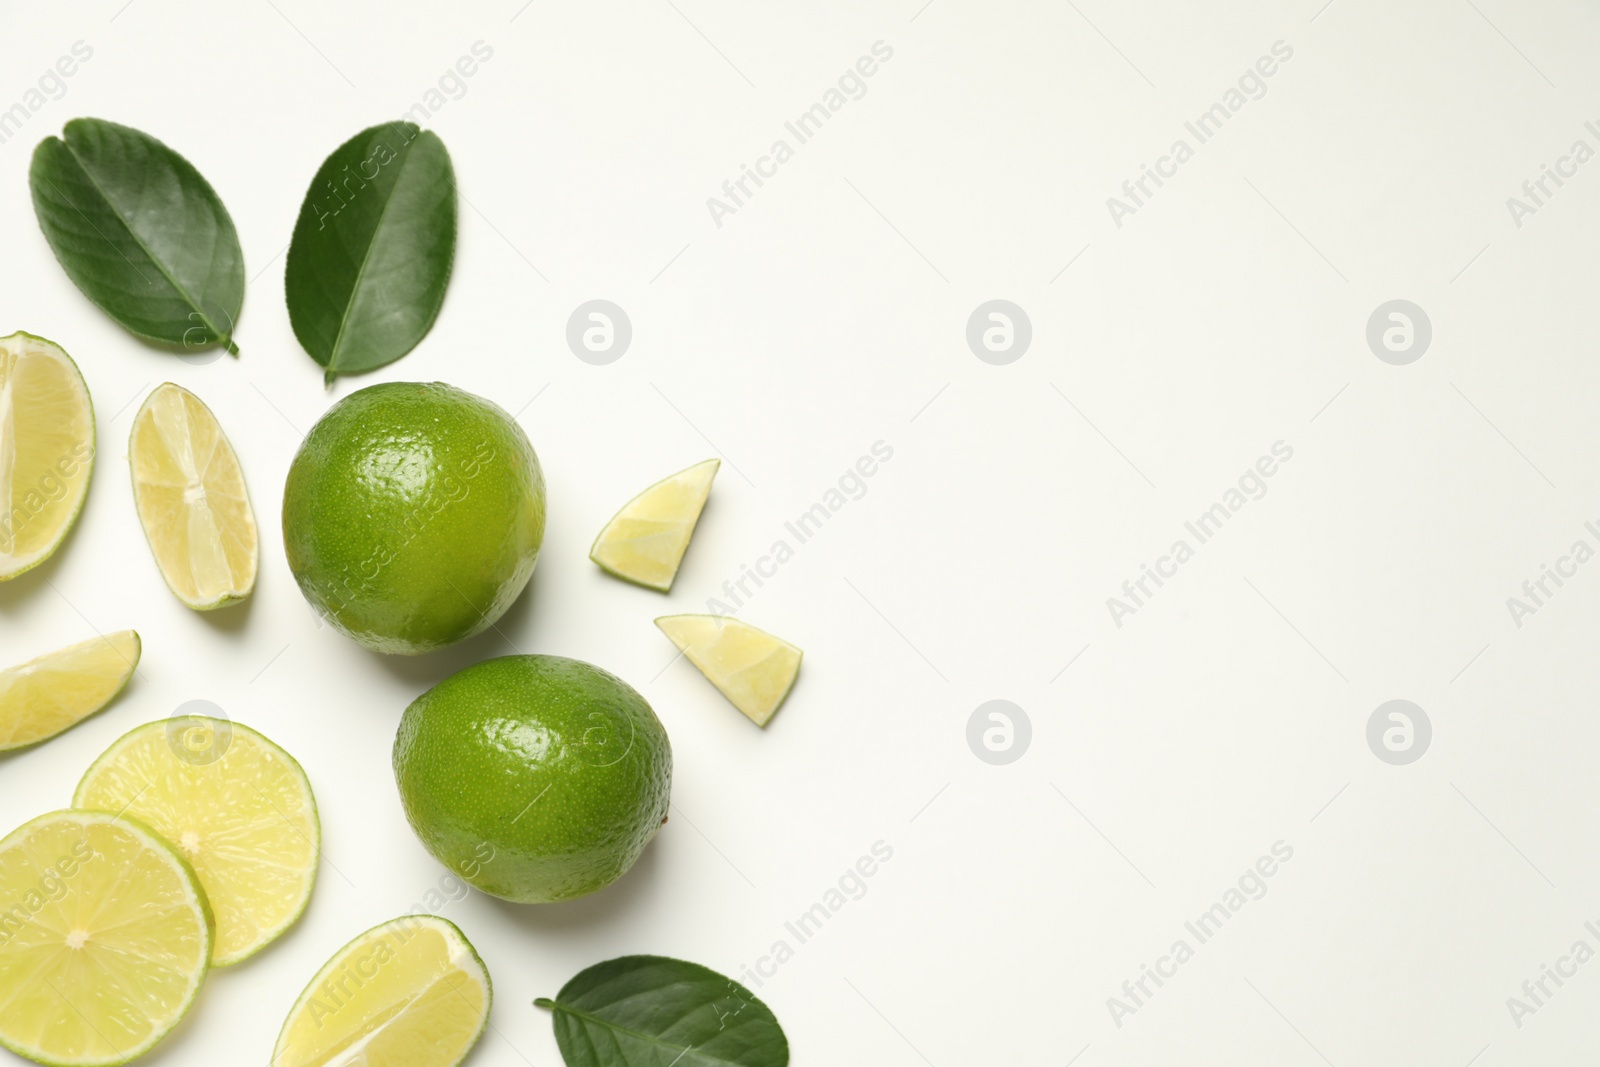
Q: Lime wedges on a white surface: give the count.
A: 6